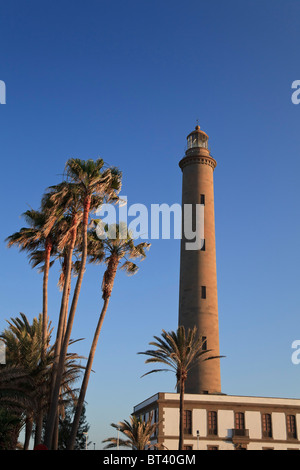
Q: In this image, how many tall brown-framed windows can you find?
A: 5